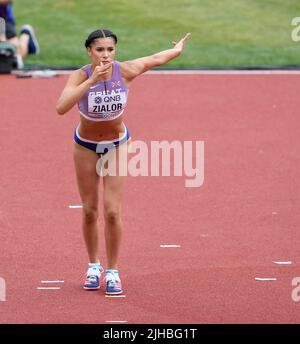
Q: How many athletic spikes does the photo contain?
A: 2